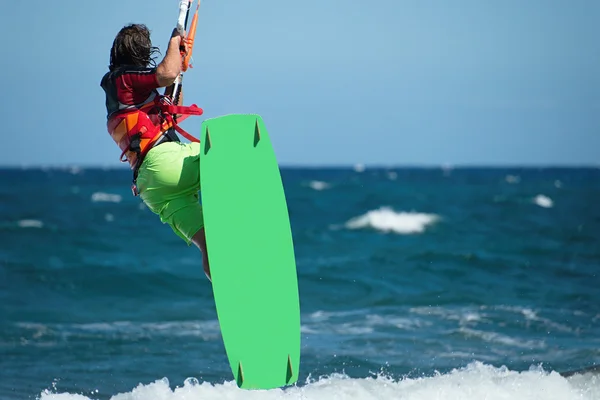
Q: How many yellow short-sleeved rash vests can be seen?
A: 0